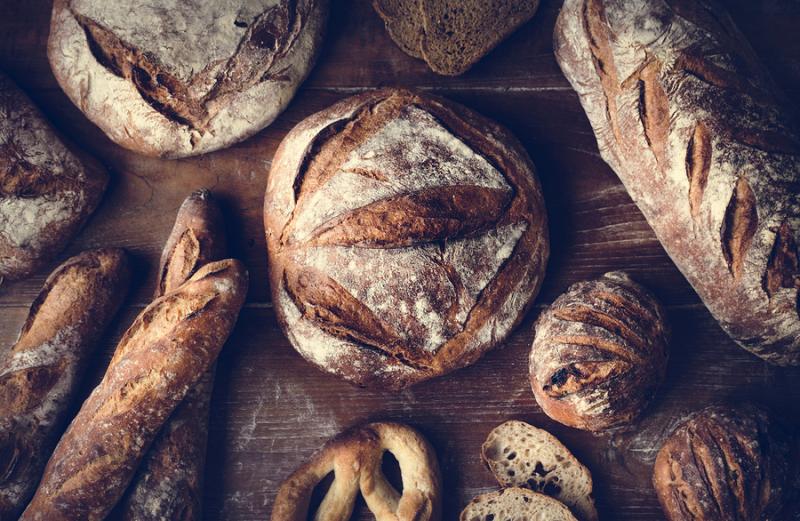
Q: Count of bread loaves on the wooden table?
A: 9